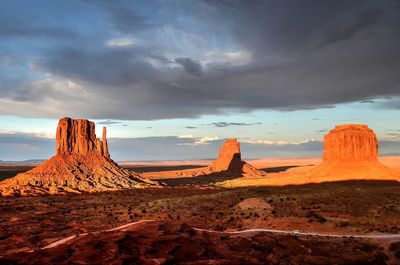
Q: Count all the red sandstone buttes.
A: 3